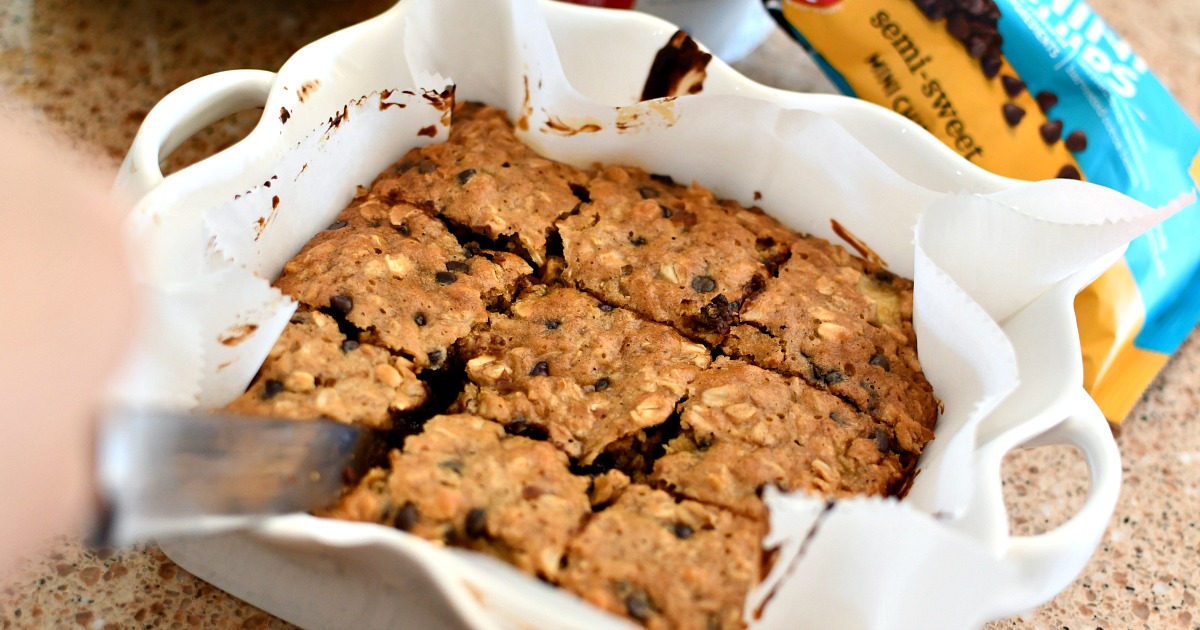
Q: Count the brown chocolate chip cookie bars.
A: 9